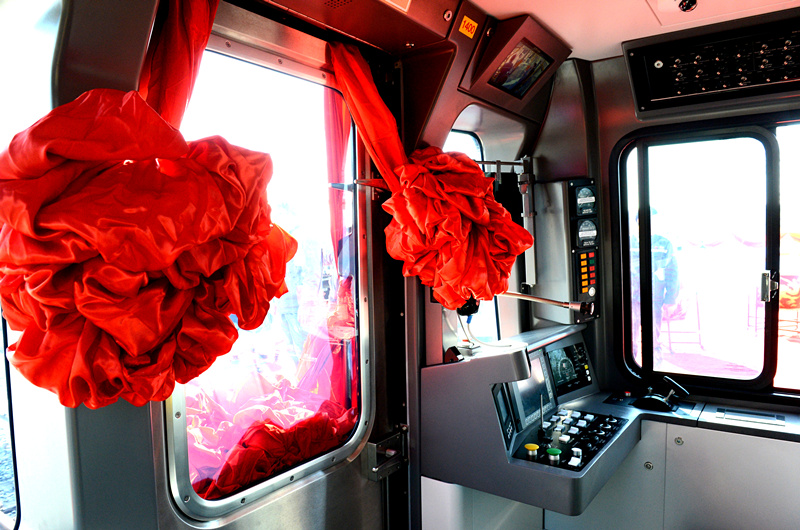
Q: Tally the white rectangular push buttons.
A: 11